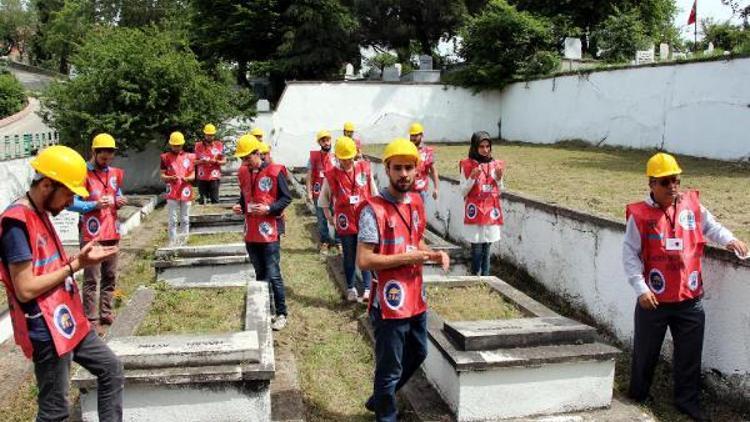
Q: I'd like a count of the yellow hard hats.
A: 13